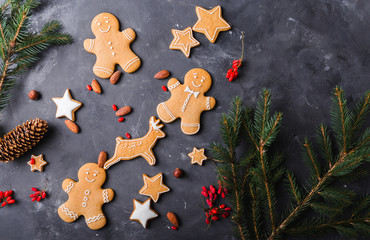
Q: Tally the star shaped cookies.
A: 7